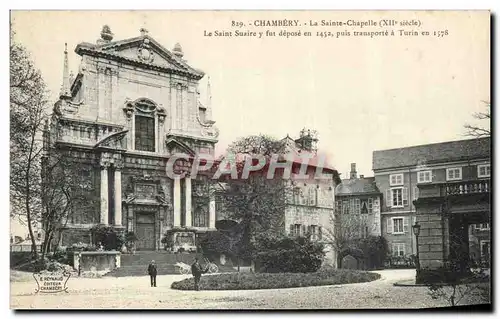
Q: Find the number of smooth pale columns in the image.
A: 4